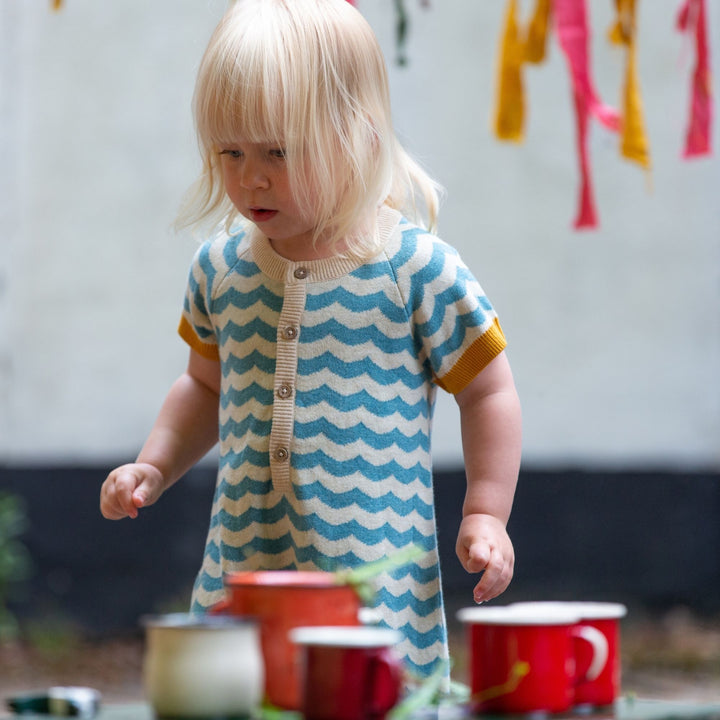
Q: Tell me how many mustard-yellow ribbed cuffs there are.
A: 2